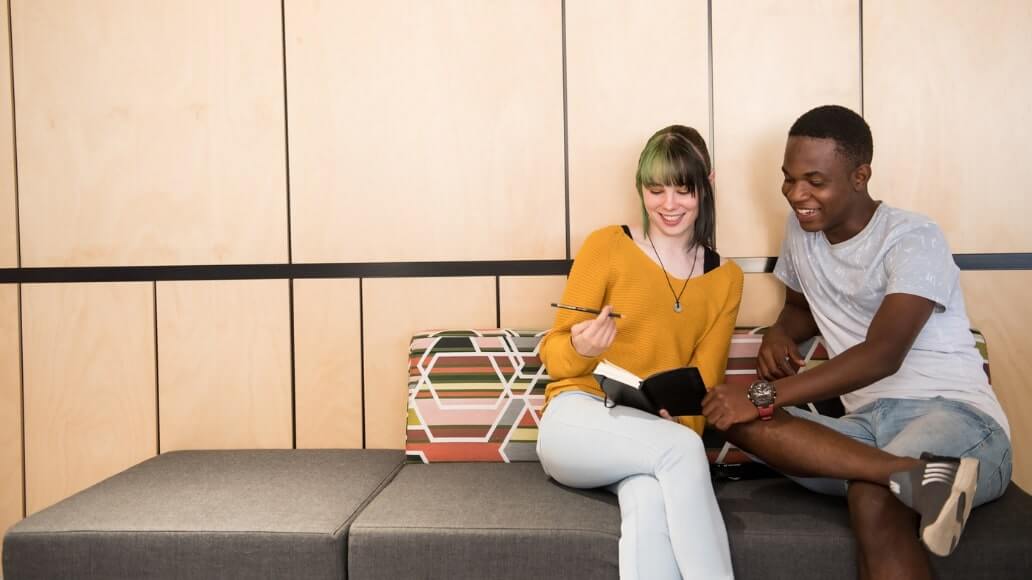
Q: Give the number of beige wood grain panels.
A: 14